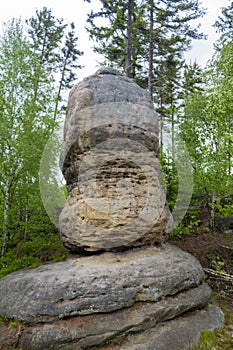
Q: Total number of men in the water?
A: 0